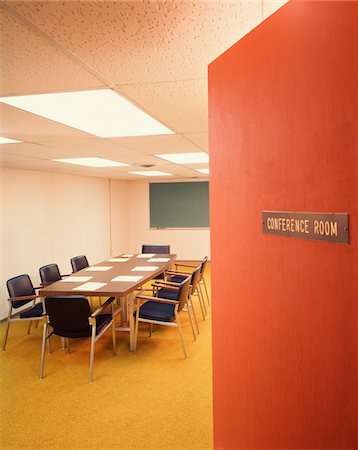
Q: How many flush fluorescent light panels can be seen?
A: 6